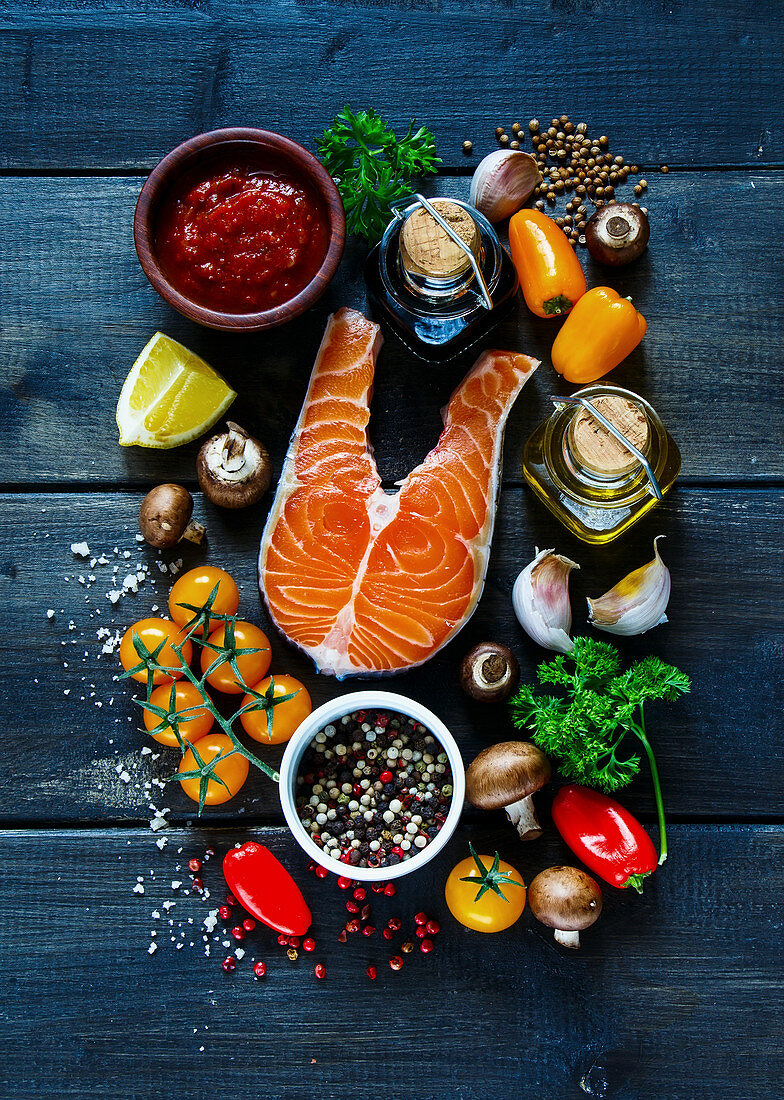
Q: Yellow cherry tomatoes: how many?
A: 7